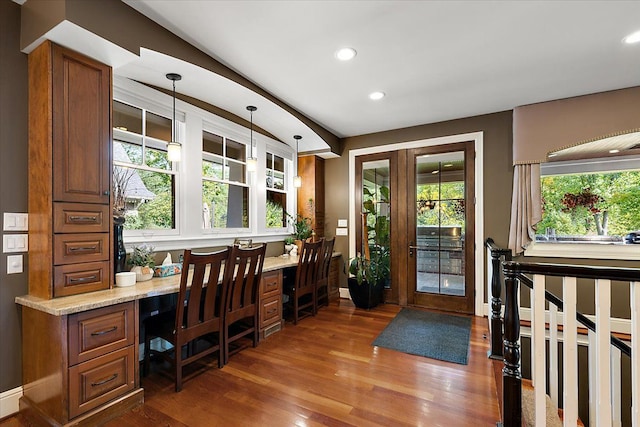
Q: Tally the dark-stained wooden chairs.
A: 4